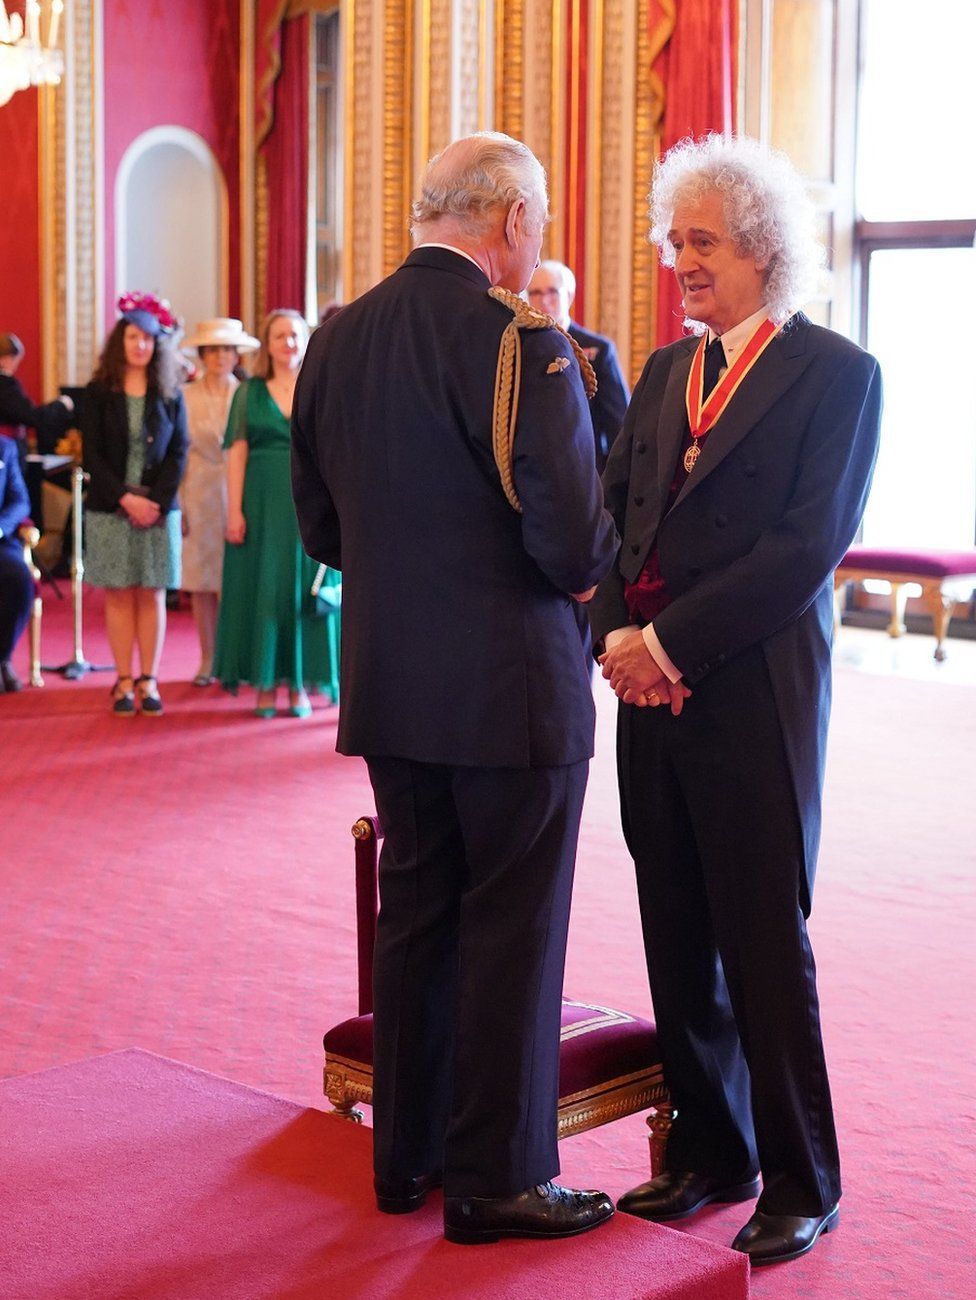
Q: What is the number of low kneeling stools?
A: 1